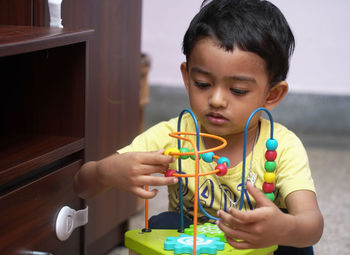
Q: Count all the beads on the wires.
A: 14